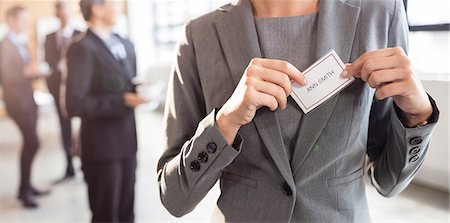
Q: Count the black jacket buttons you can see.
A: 7